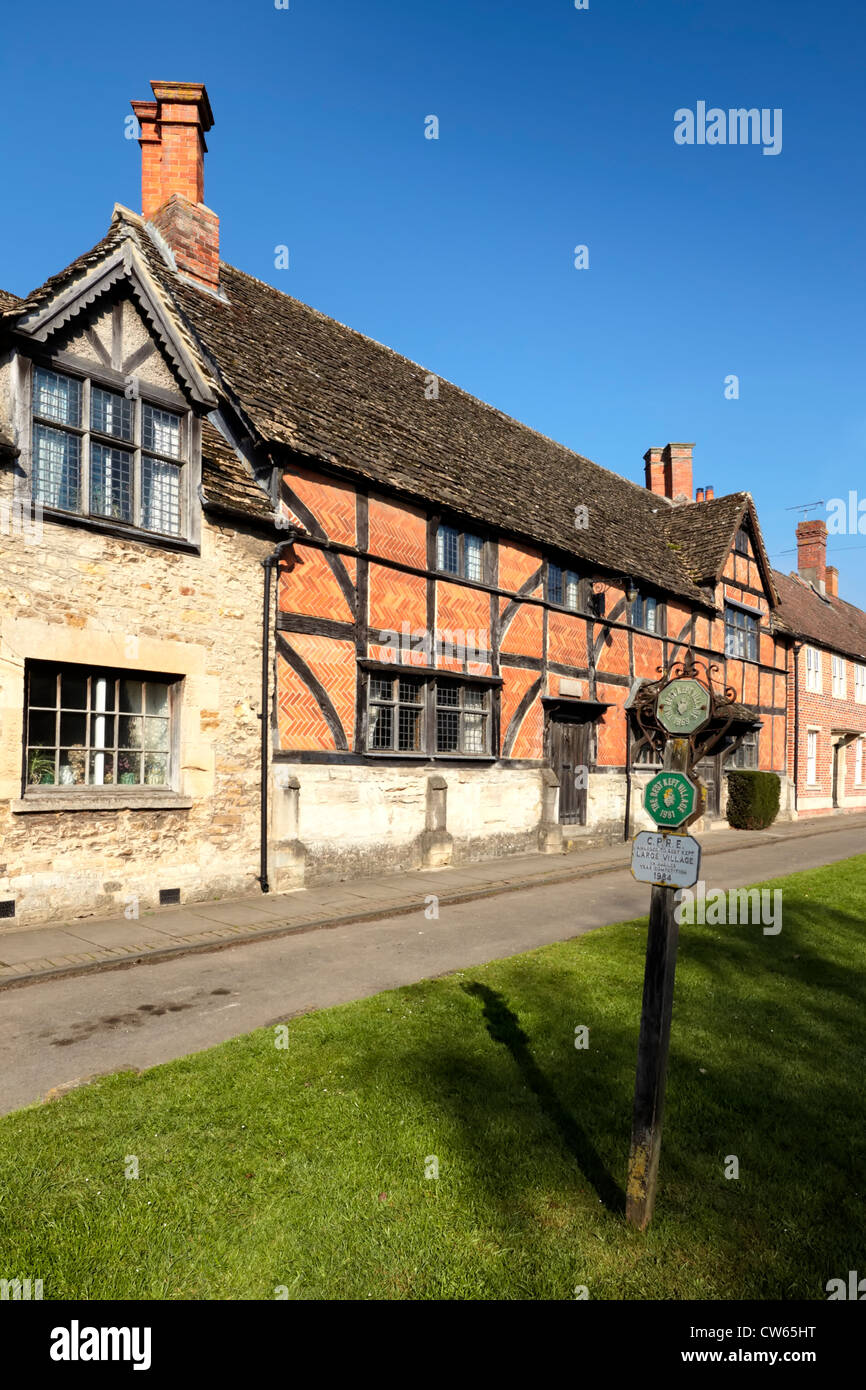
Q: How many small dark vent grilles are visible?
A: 2